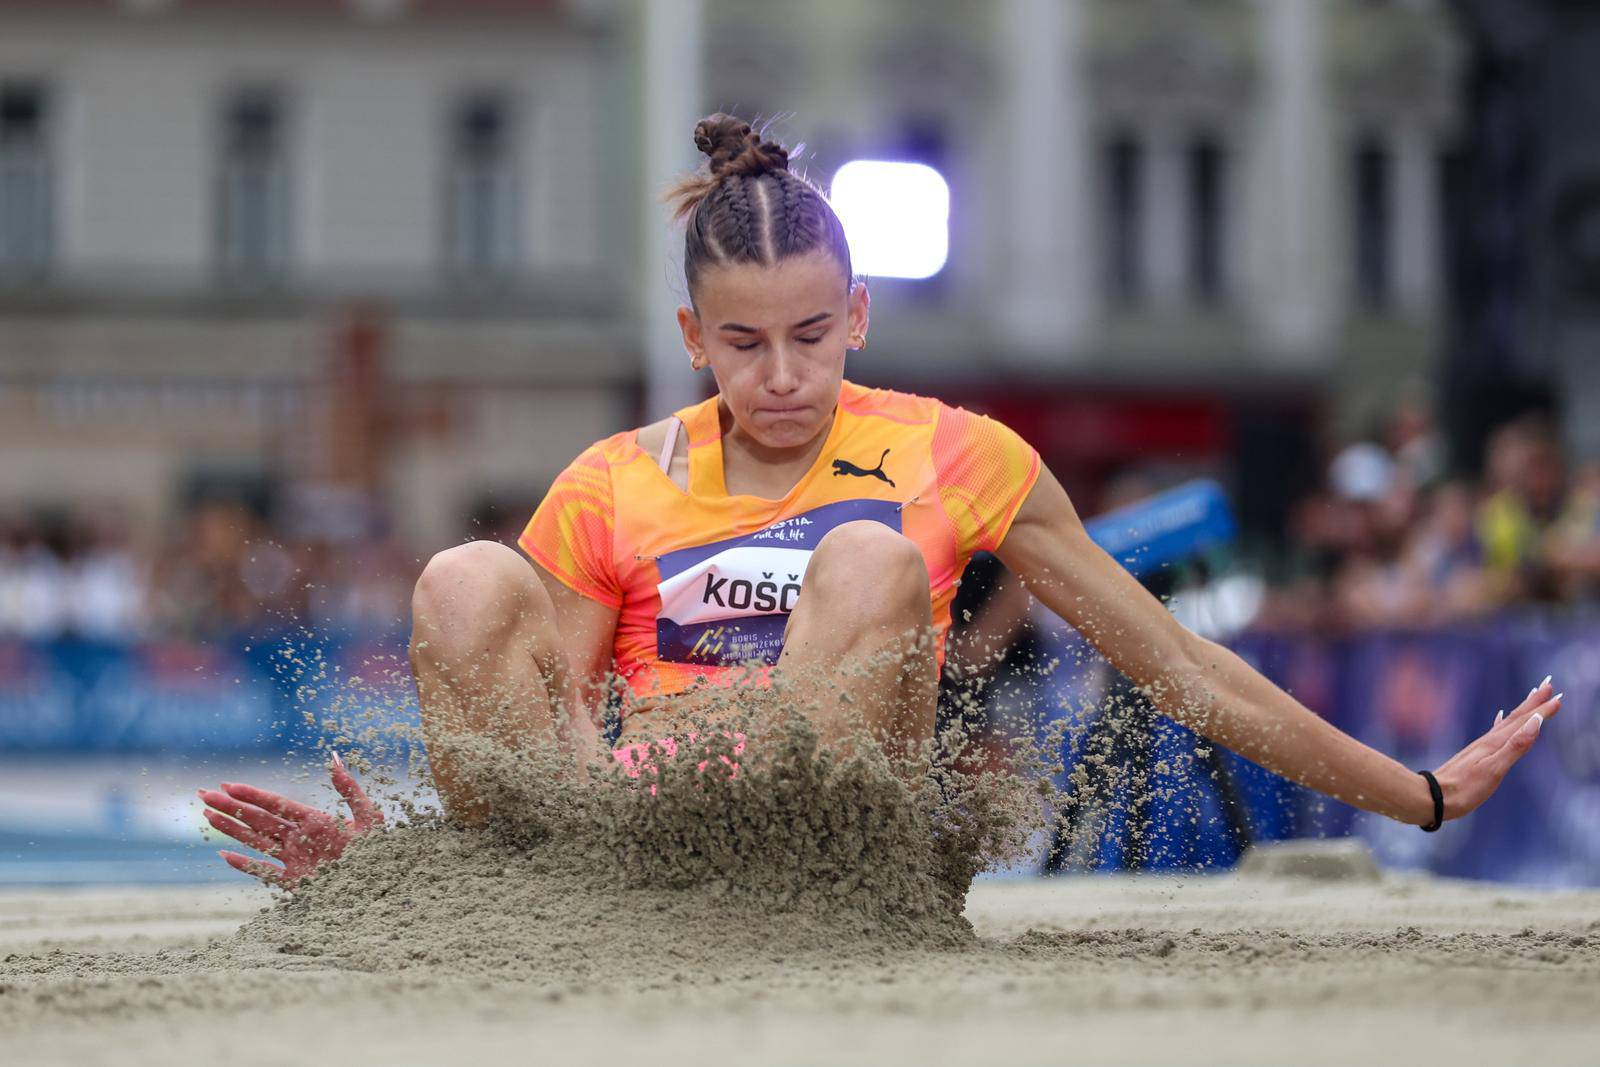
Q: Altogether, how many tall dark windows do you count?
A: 6